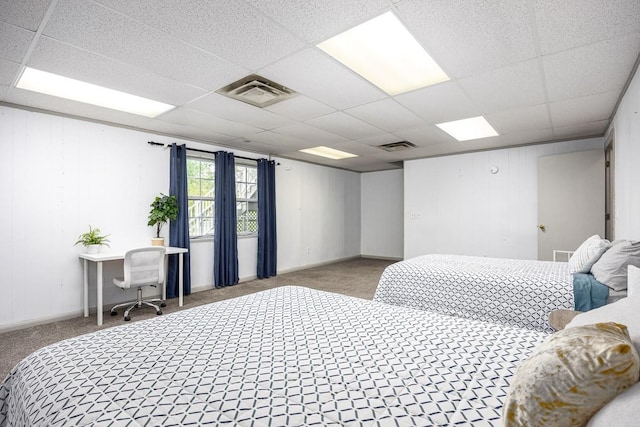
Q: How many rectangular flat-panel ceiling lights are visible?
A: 4